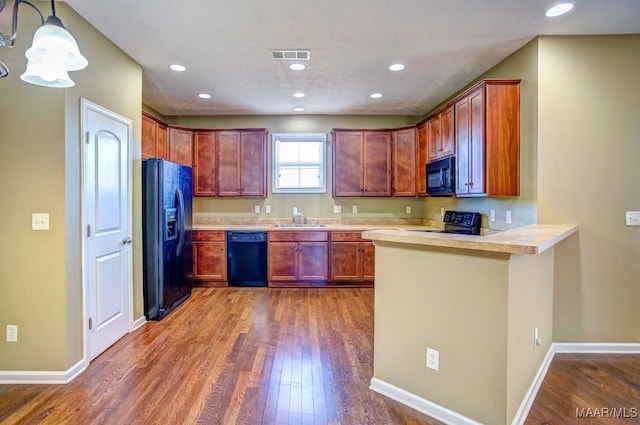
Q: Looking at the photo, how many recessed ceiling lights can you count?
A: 8